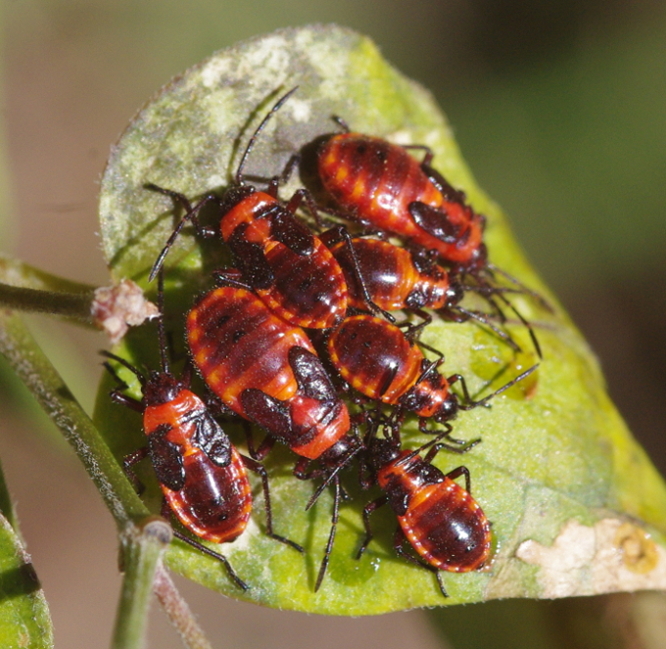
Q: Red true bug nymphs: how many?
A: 7